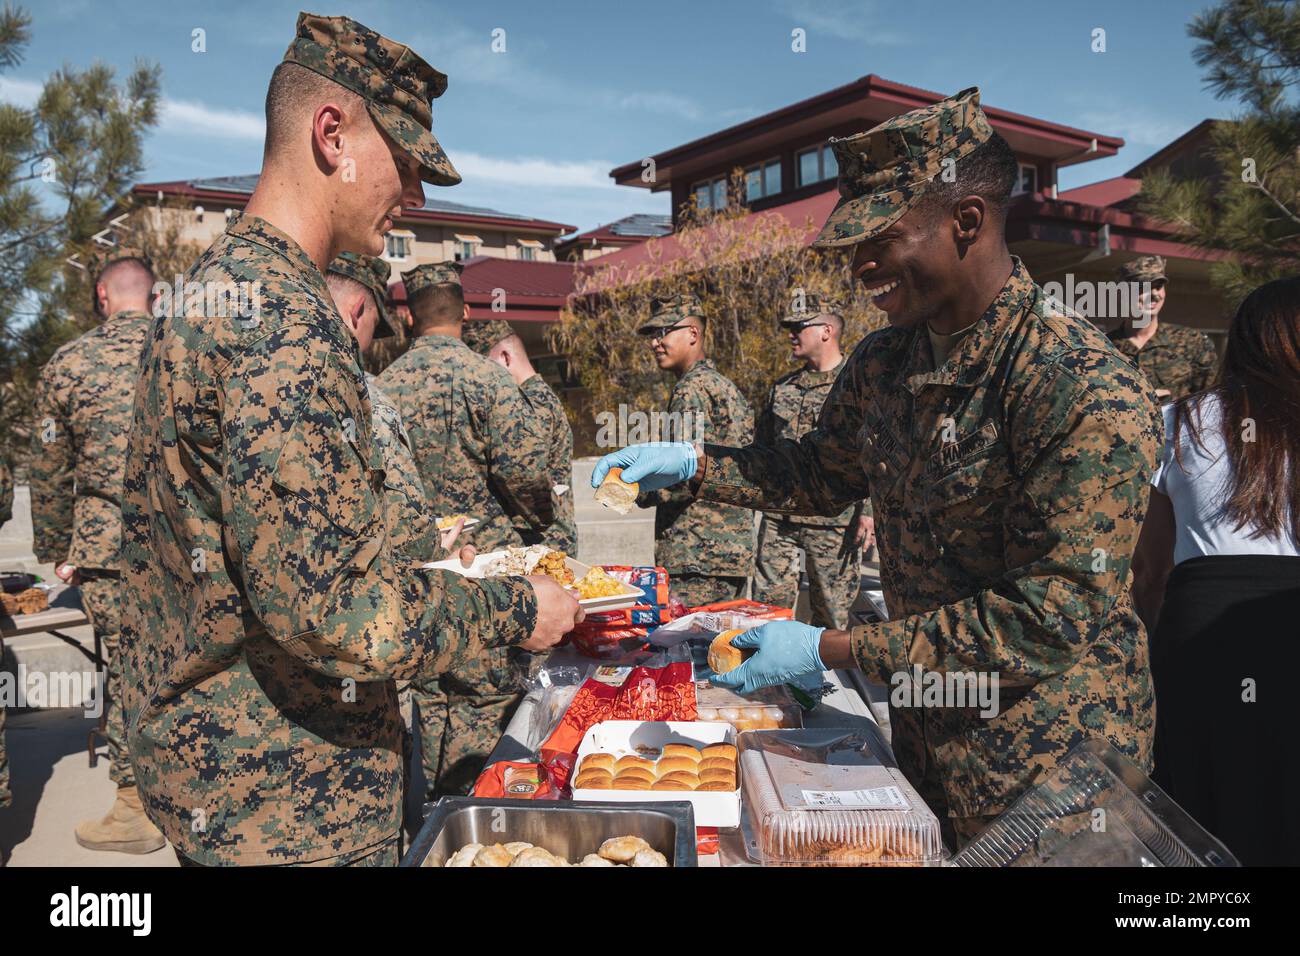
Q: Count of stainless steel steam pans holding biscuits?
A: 1